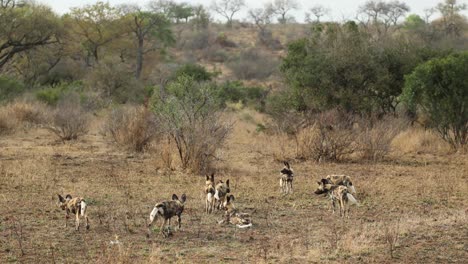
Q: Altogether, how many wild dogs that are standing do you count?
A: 7